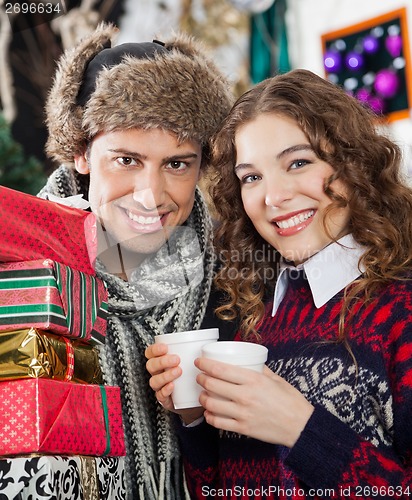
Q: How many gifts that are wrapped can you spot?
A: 5